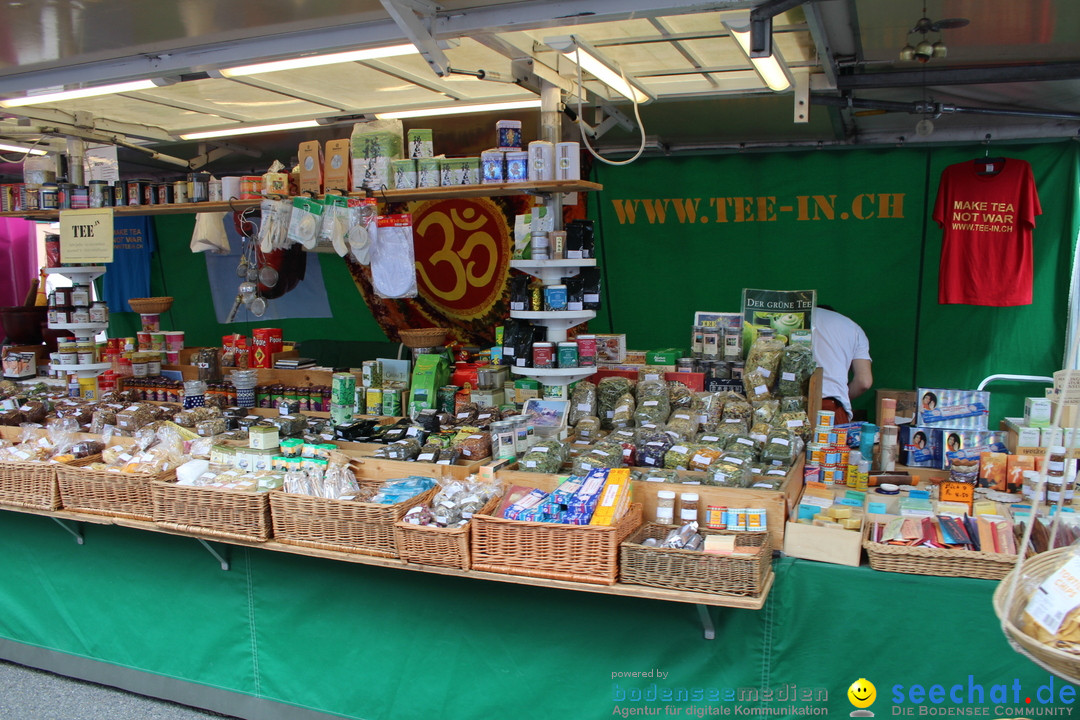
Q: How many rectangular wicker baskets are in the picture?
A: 8